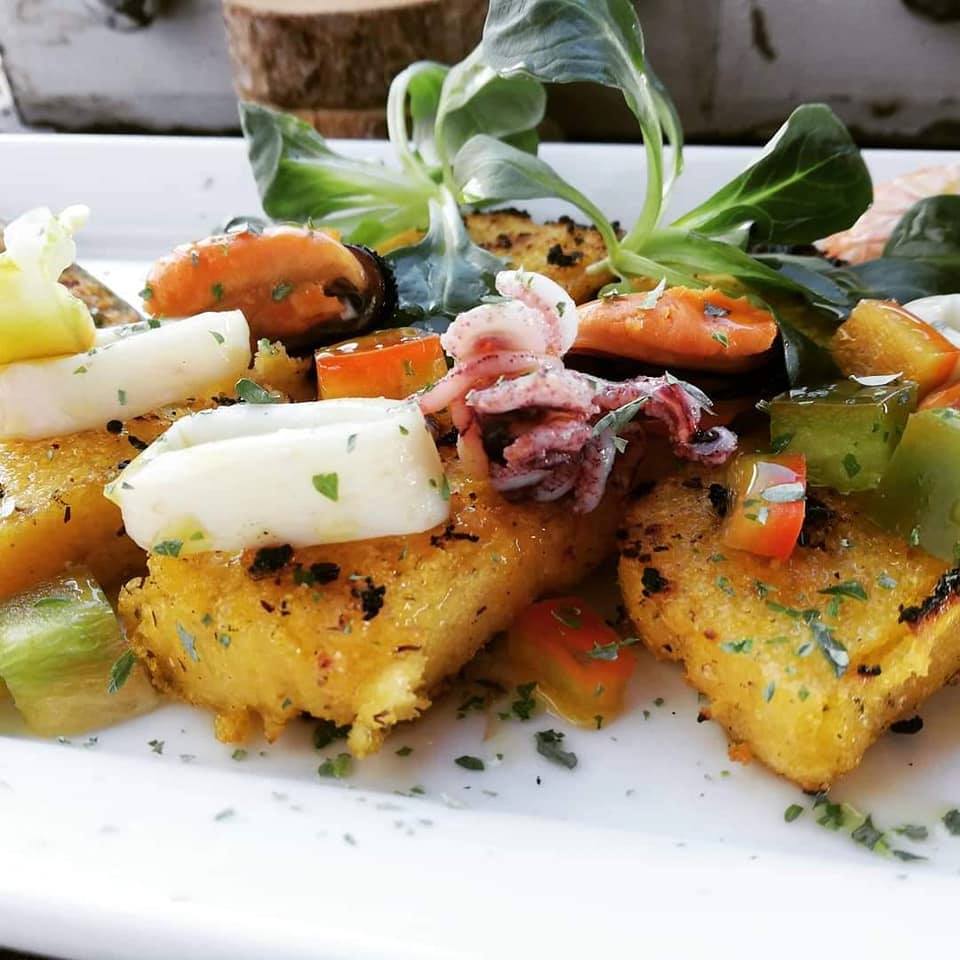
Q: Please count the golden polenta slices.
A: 4